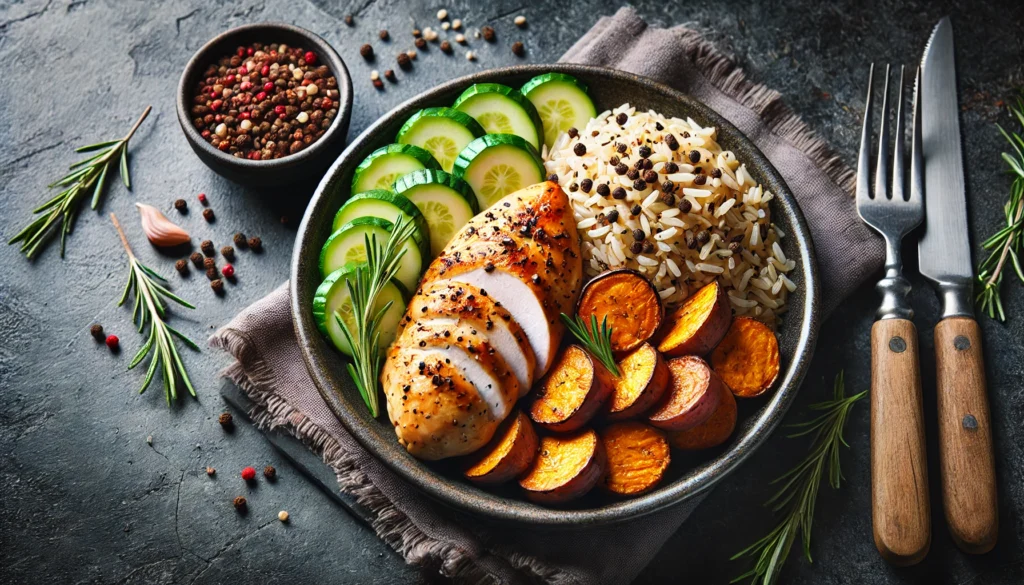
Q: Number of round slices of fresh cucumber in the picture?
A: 9